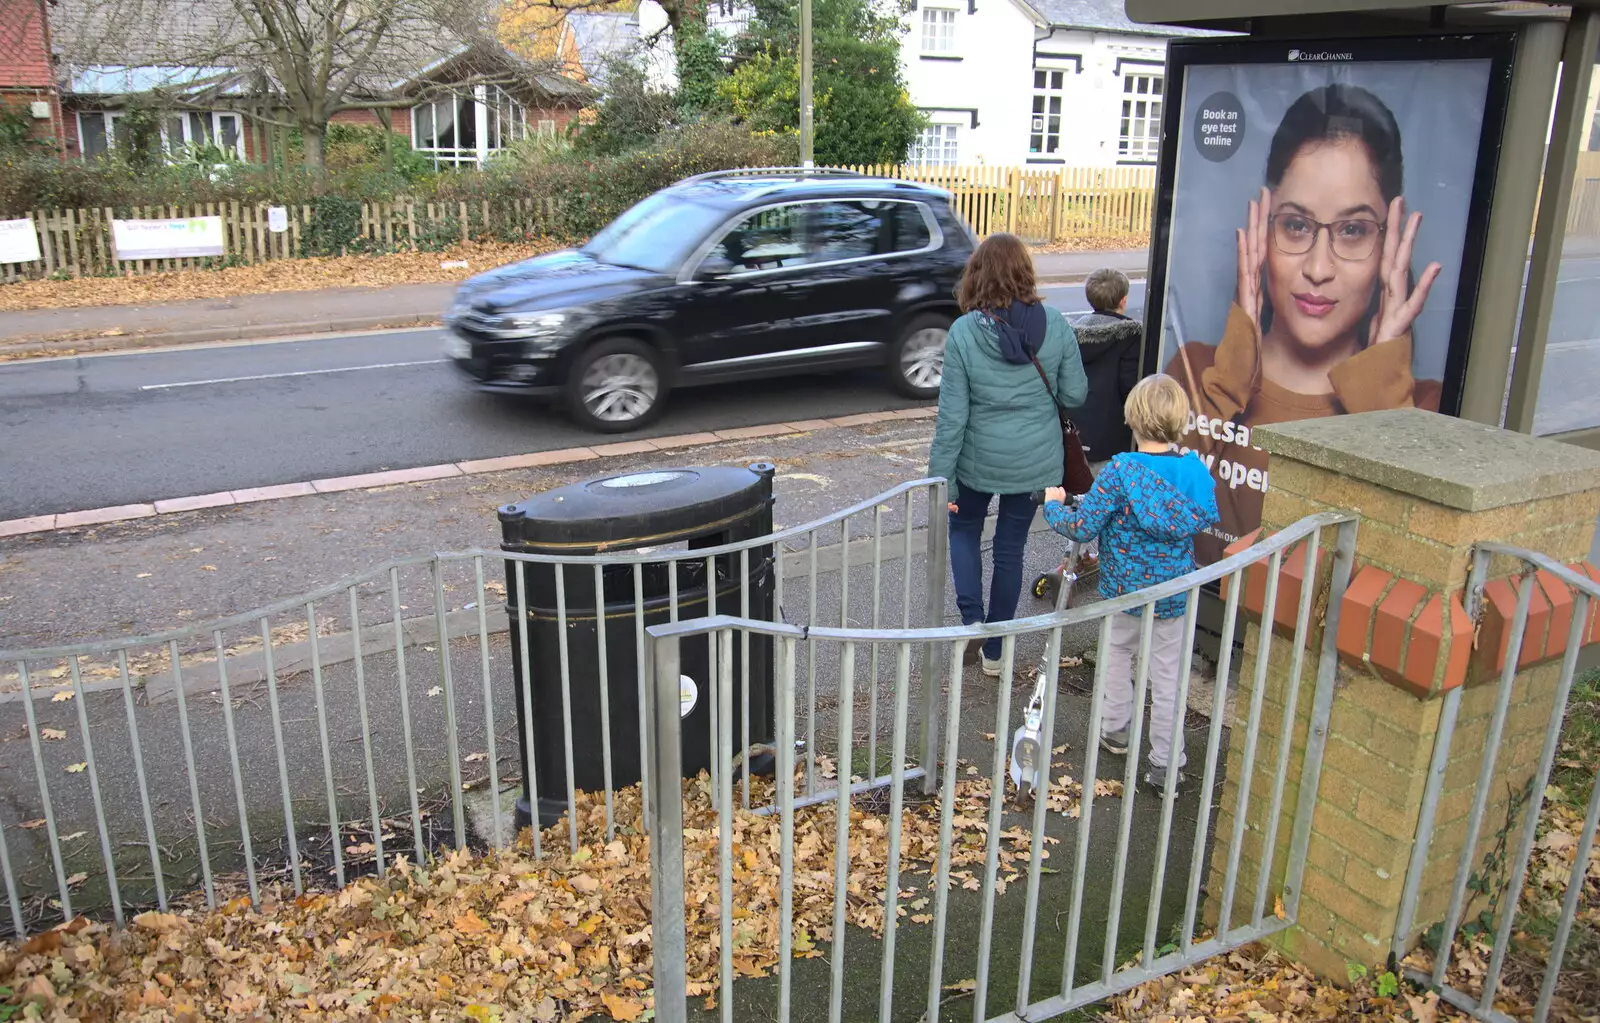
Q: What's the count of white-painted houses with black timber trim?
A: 1